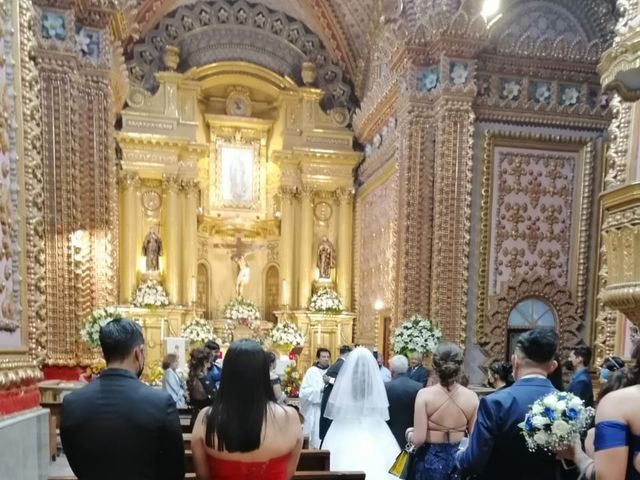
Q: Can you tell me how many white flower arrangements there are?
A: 7